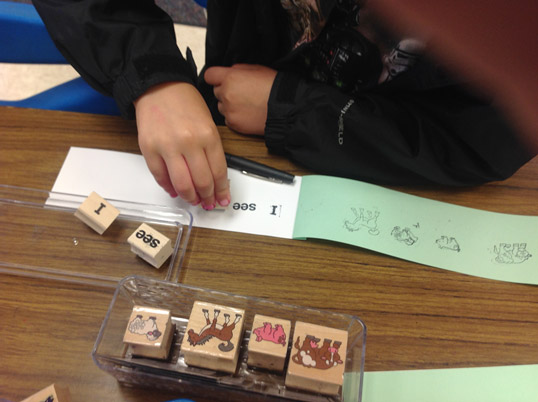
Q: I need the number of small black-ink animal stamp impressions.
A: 4